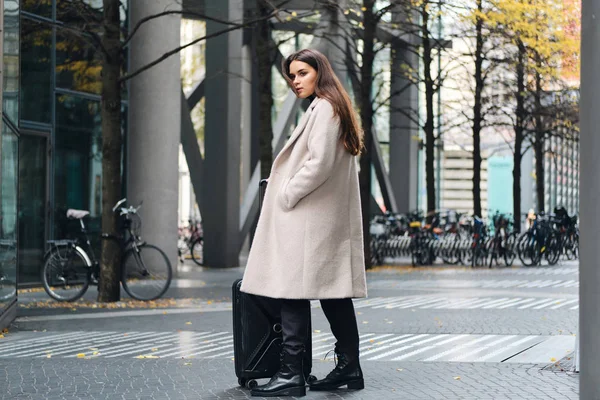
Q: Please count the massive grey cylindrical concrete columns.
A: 1